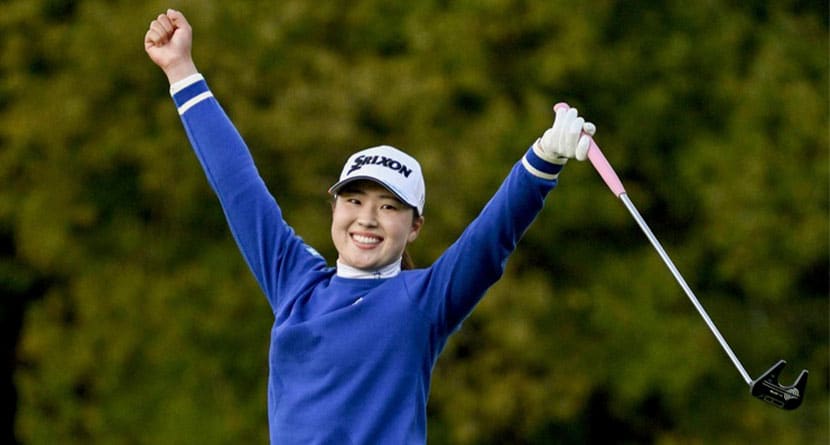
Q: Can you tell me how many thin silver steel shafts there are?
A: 1